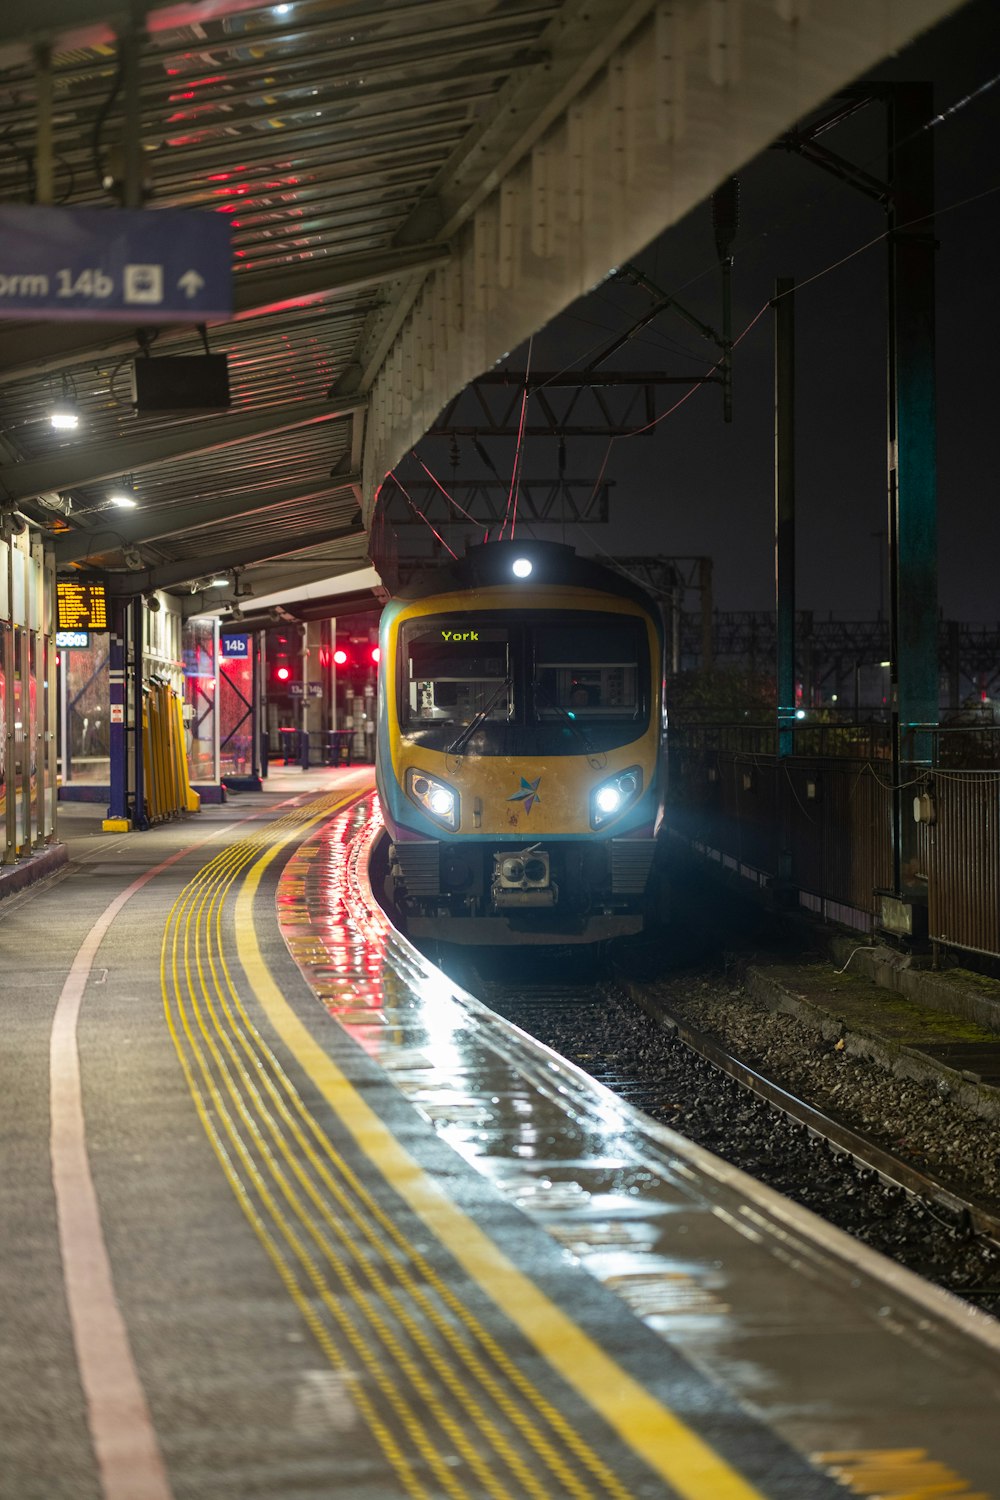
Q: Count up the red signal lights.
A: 3